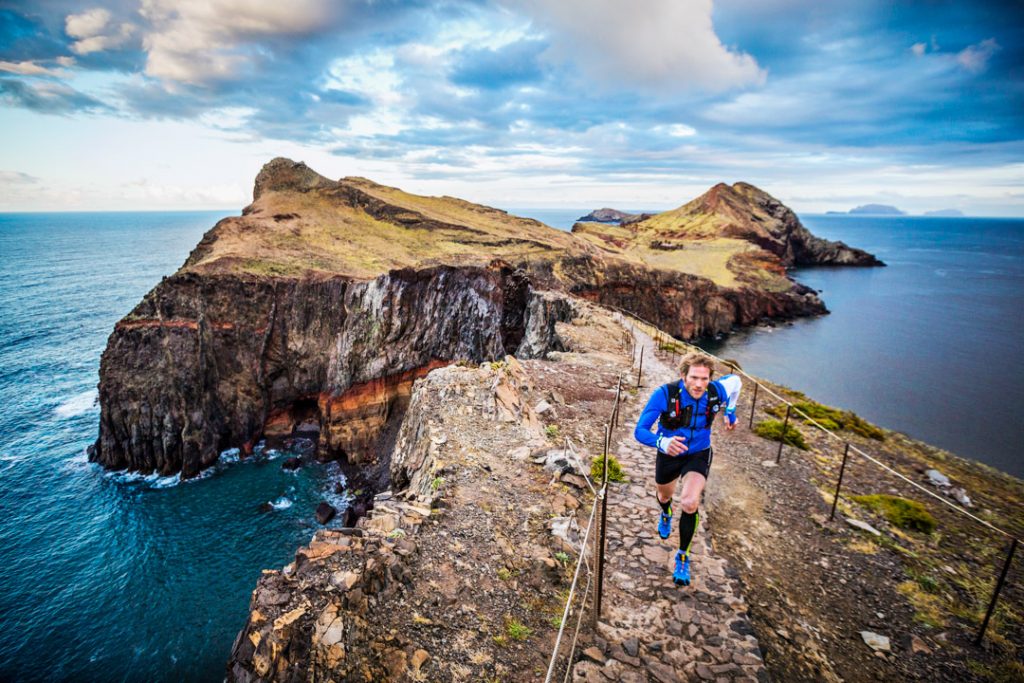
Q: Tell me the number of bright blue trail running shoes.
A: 2